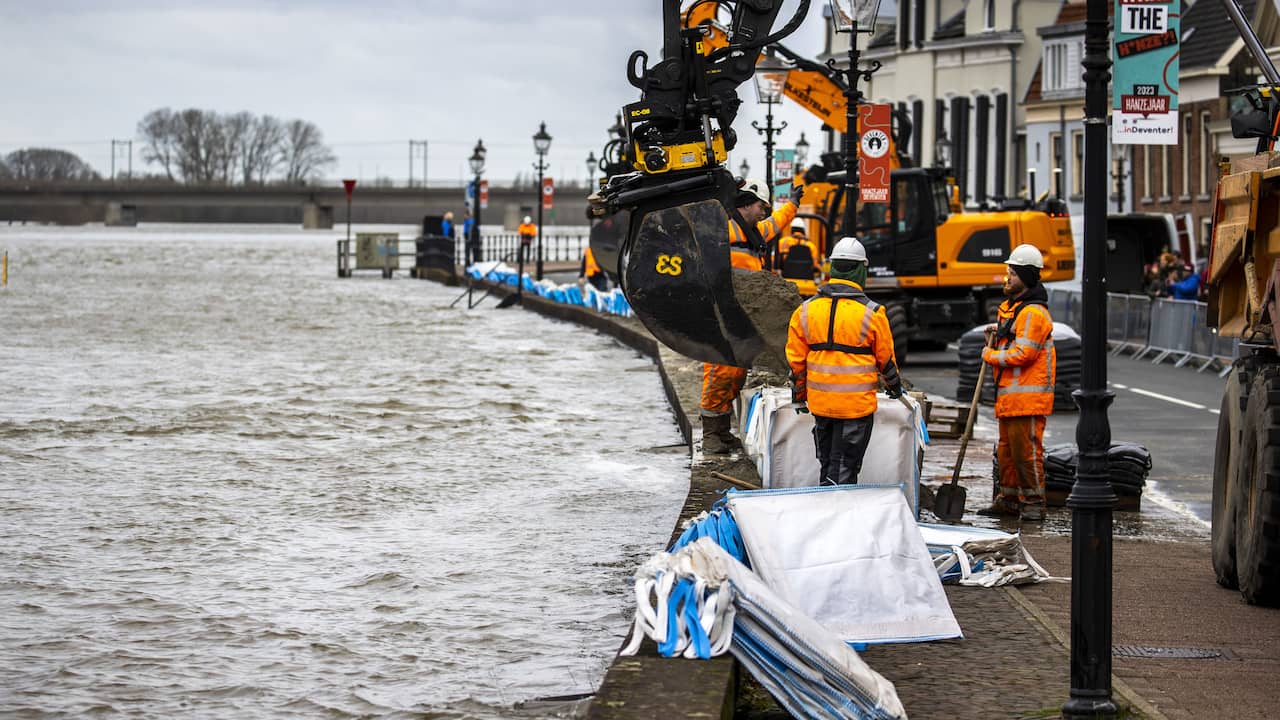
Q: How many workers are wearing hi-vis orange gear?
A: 6